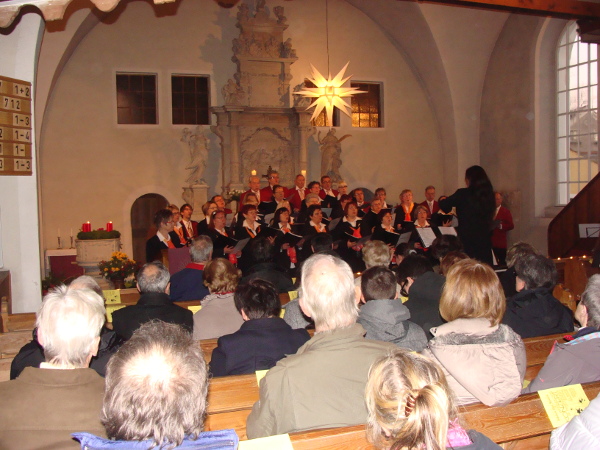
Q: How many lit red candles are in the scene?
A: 2